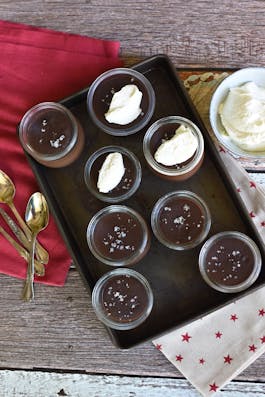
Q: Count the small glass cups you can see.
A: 8